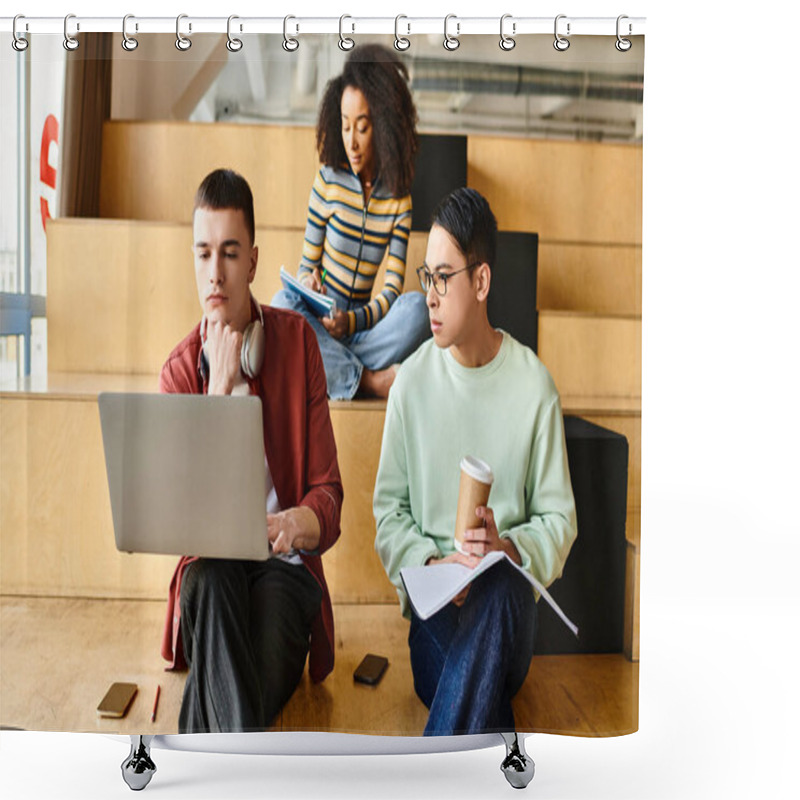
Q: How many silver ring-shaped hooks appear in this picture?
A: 12